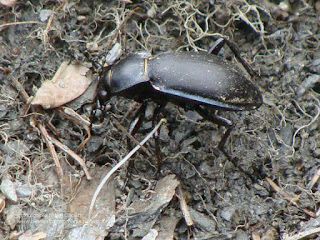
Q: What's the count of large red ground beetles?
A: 0